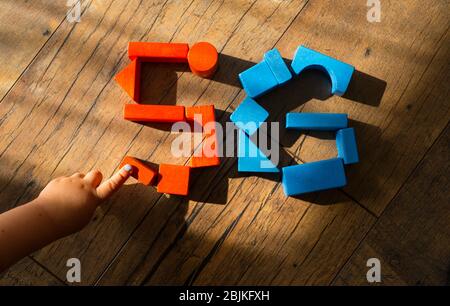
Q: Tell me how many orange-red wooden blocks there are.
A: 8